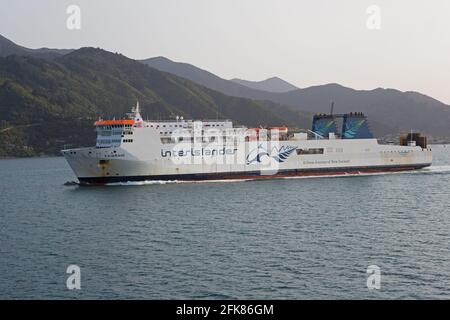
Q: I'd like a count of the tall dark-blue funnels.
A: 2